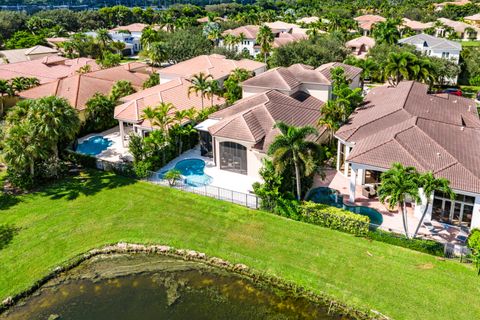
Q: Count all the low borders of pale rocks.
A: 1